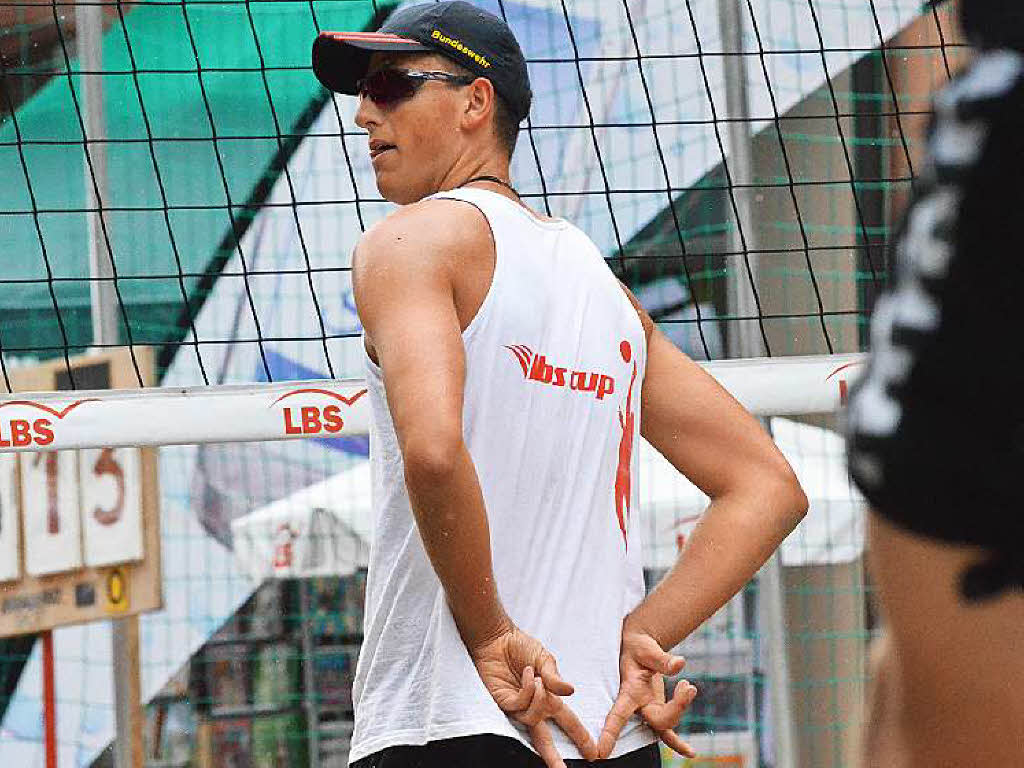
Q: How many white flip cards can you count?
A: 3